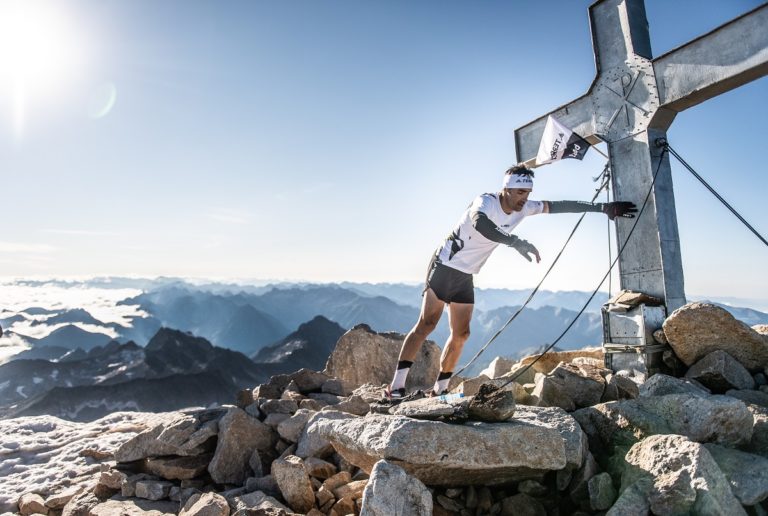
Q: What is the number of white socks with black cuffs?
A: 2